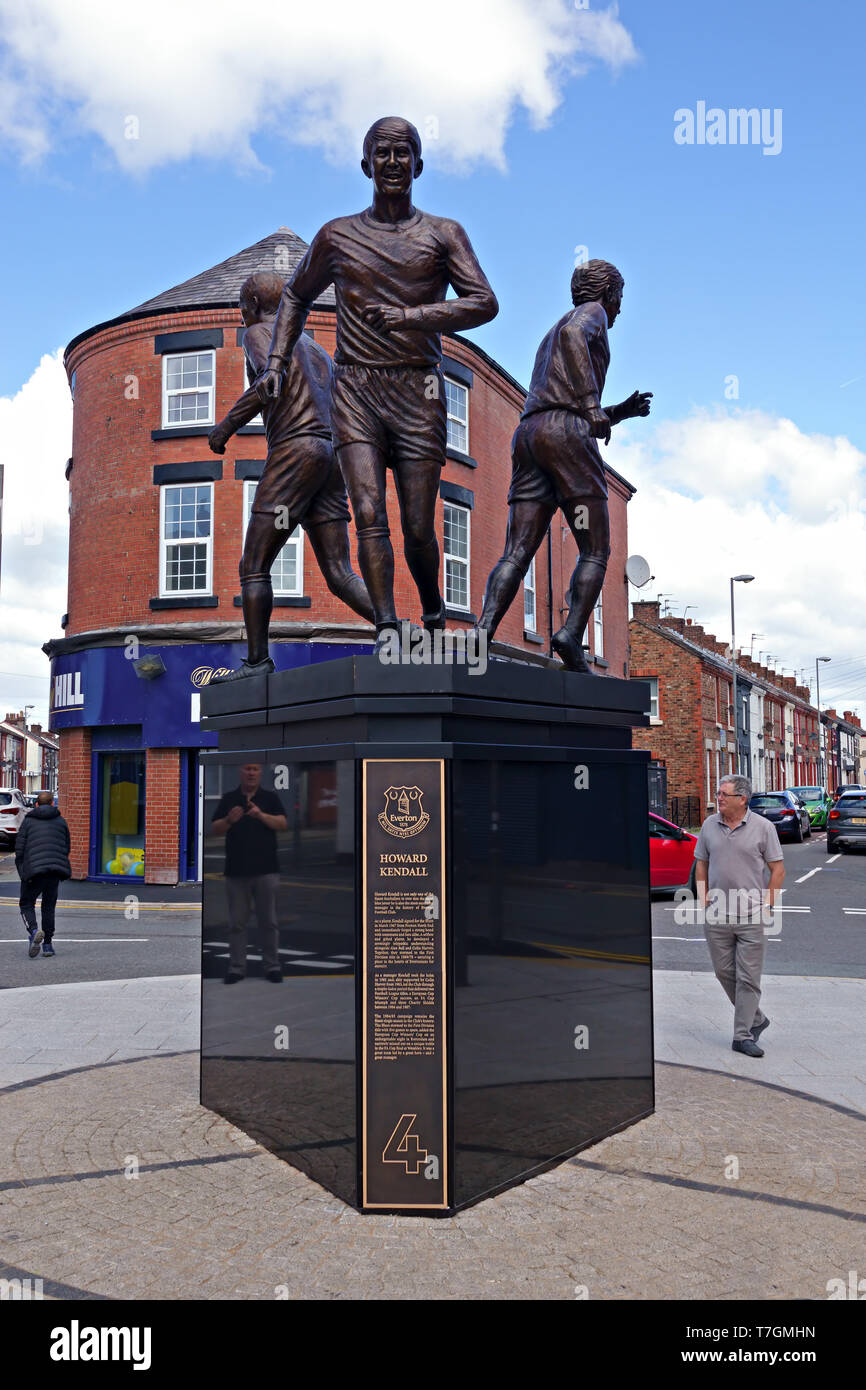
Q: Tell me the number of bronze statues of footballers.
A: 3